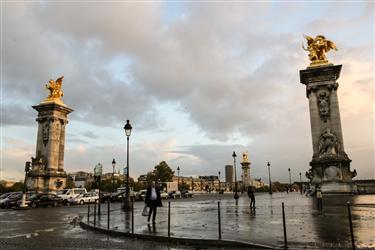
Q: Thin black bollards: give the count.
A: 8